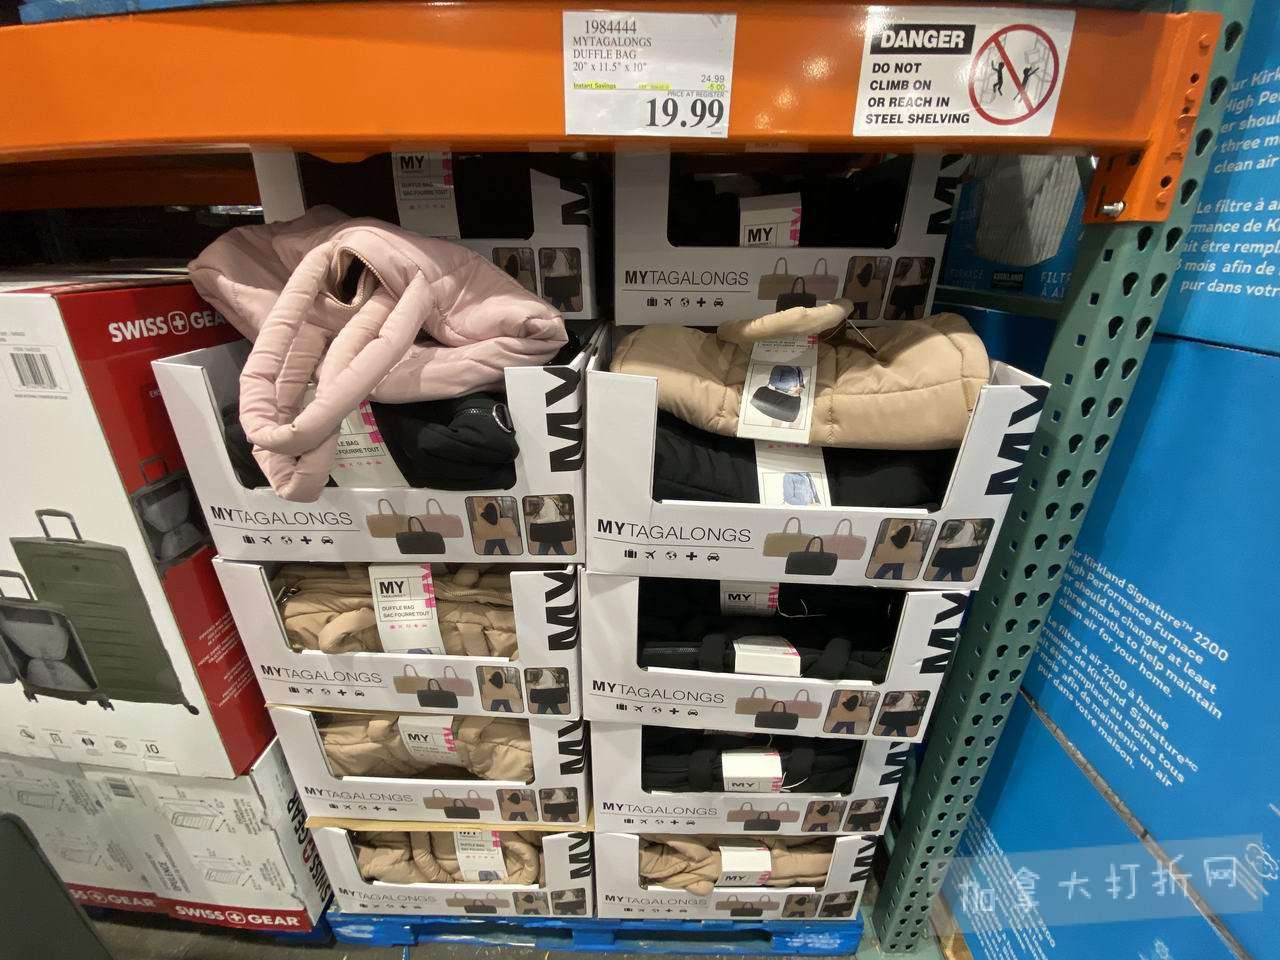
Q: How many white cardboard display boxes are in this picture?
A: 10